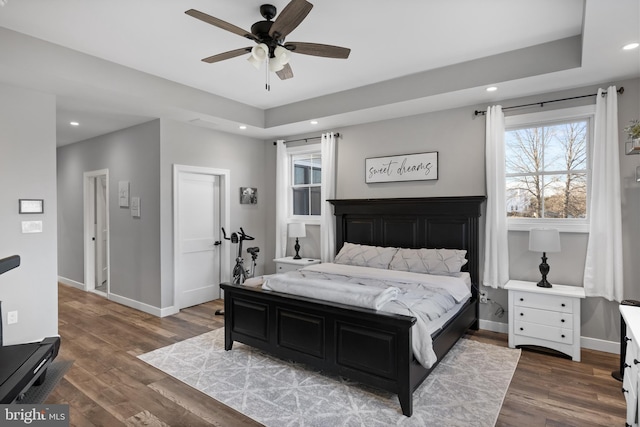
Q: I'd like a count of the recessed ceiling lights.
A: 5